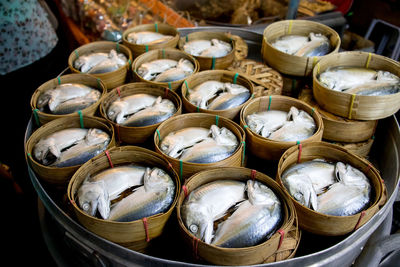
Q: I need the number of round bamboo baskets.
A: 15